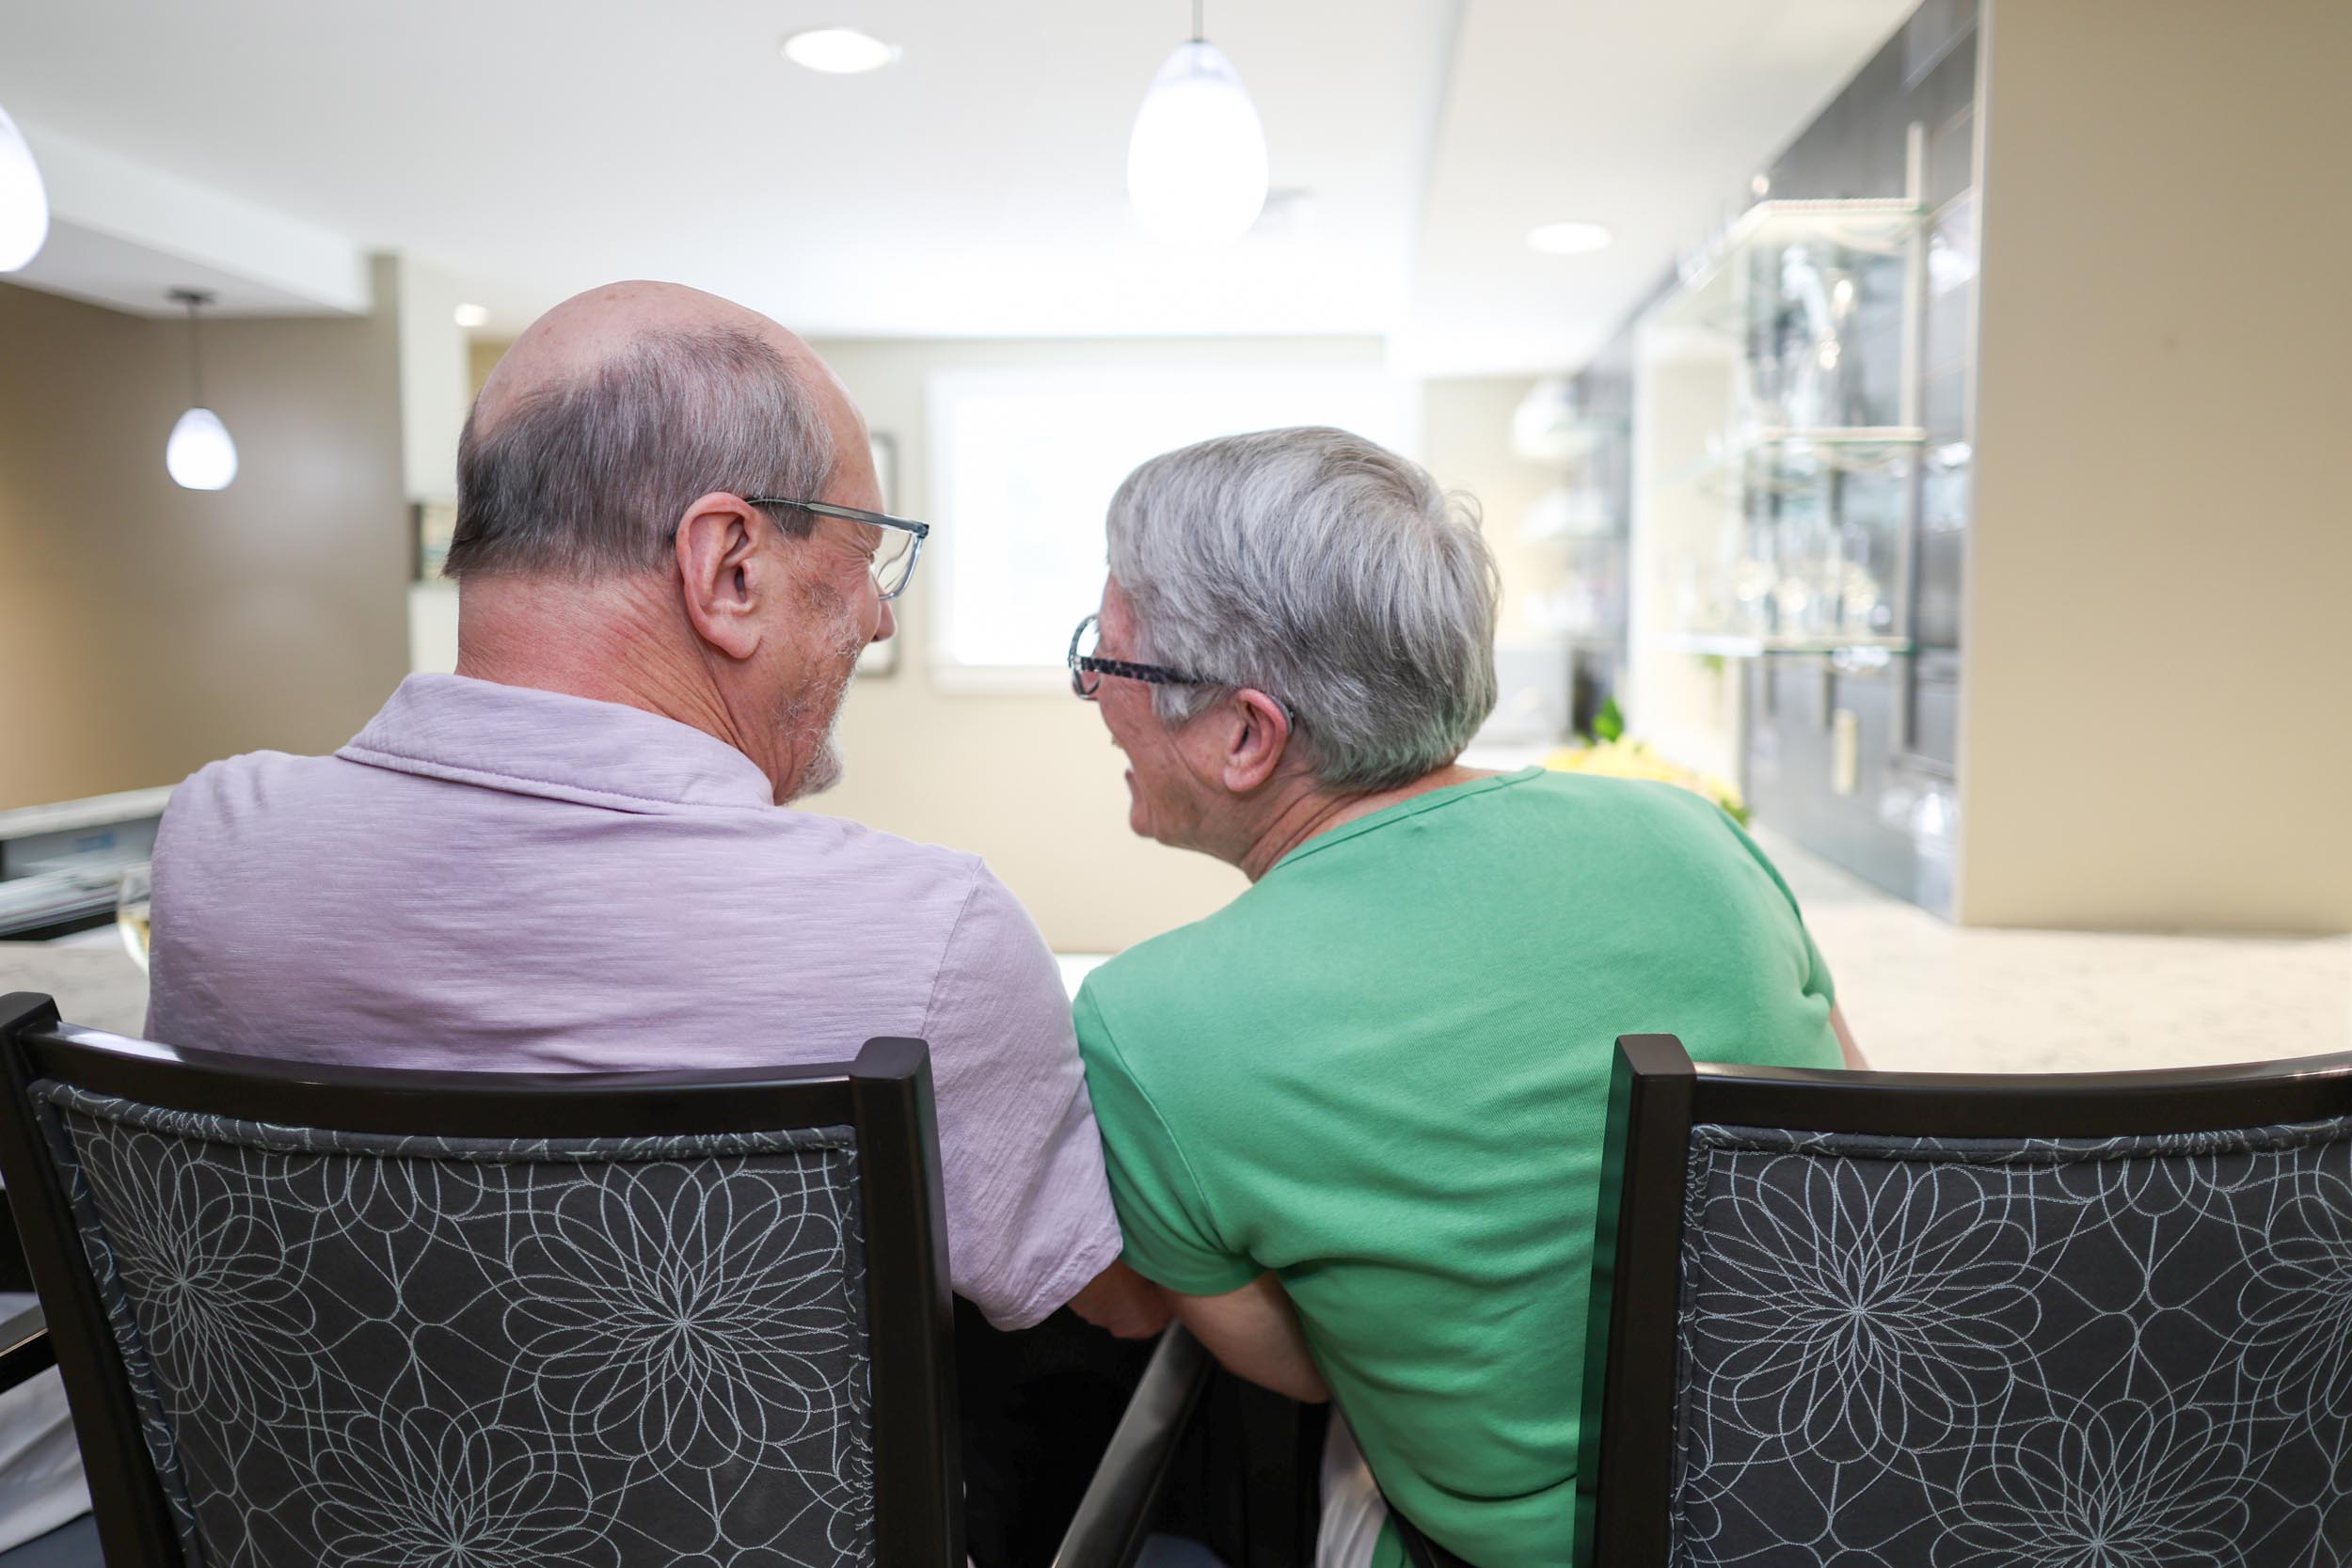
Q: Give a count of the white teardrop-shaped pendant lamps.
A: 3